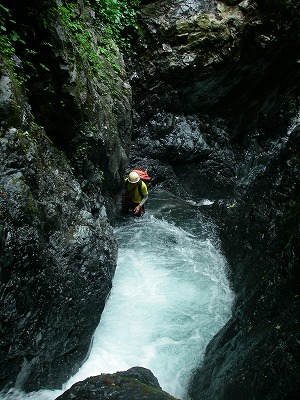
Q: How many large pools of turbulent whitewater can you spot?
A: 1